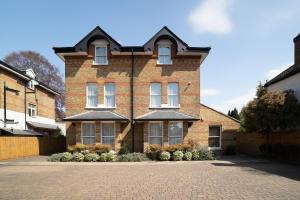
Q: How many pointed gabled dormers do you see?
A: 2